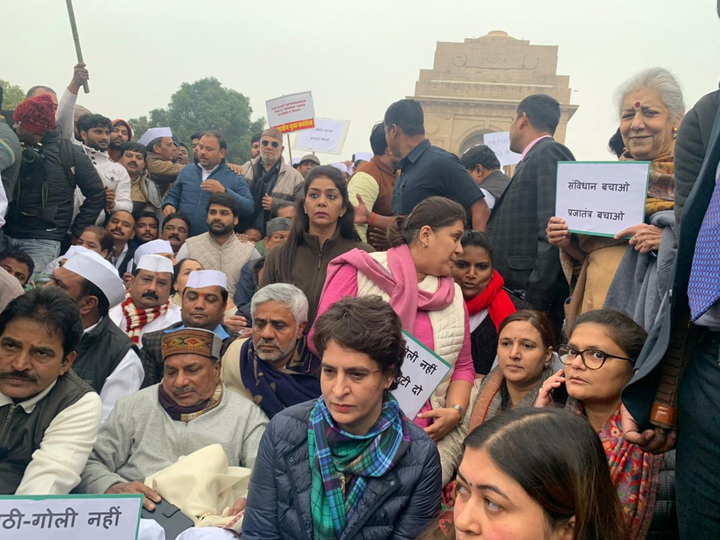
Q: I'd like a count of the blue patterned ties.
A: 1